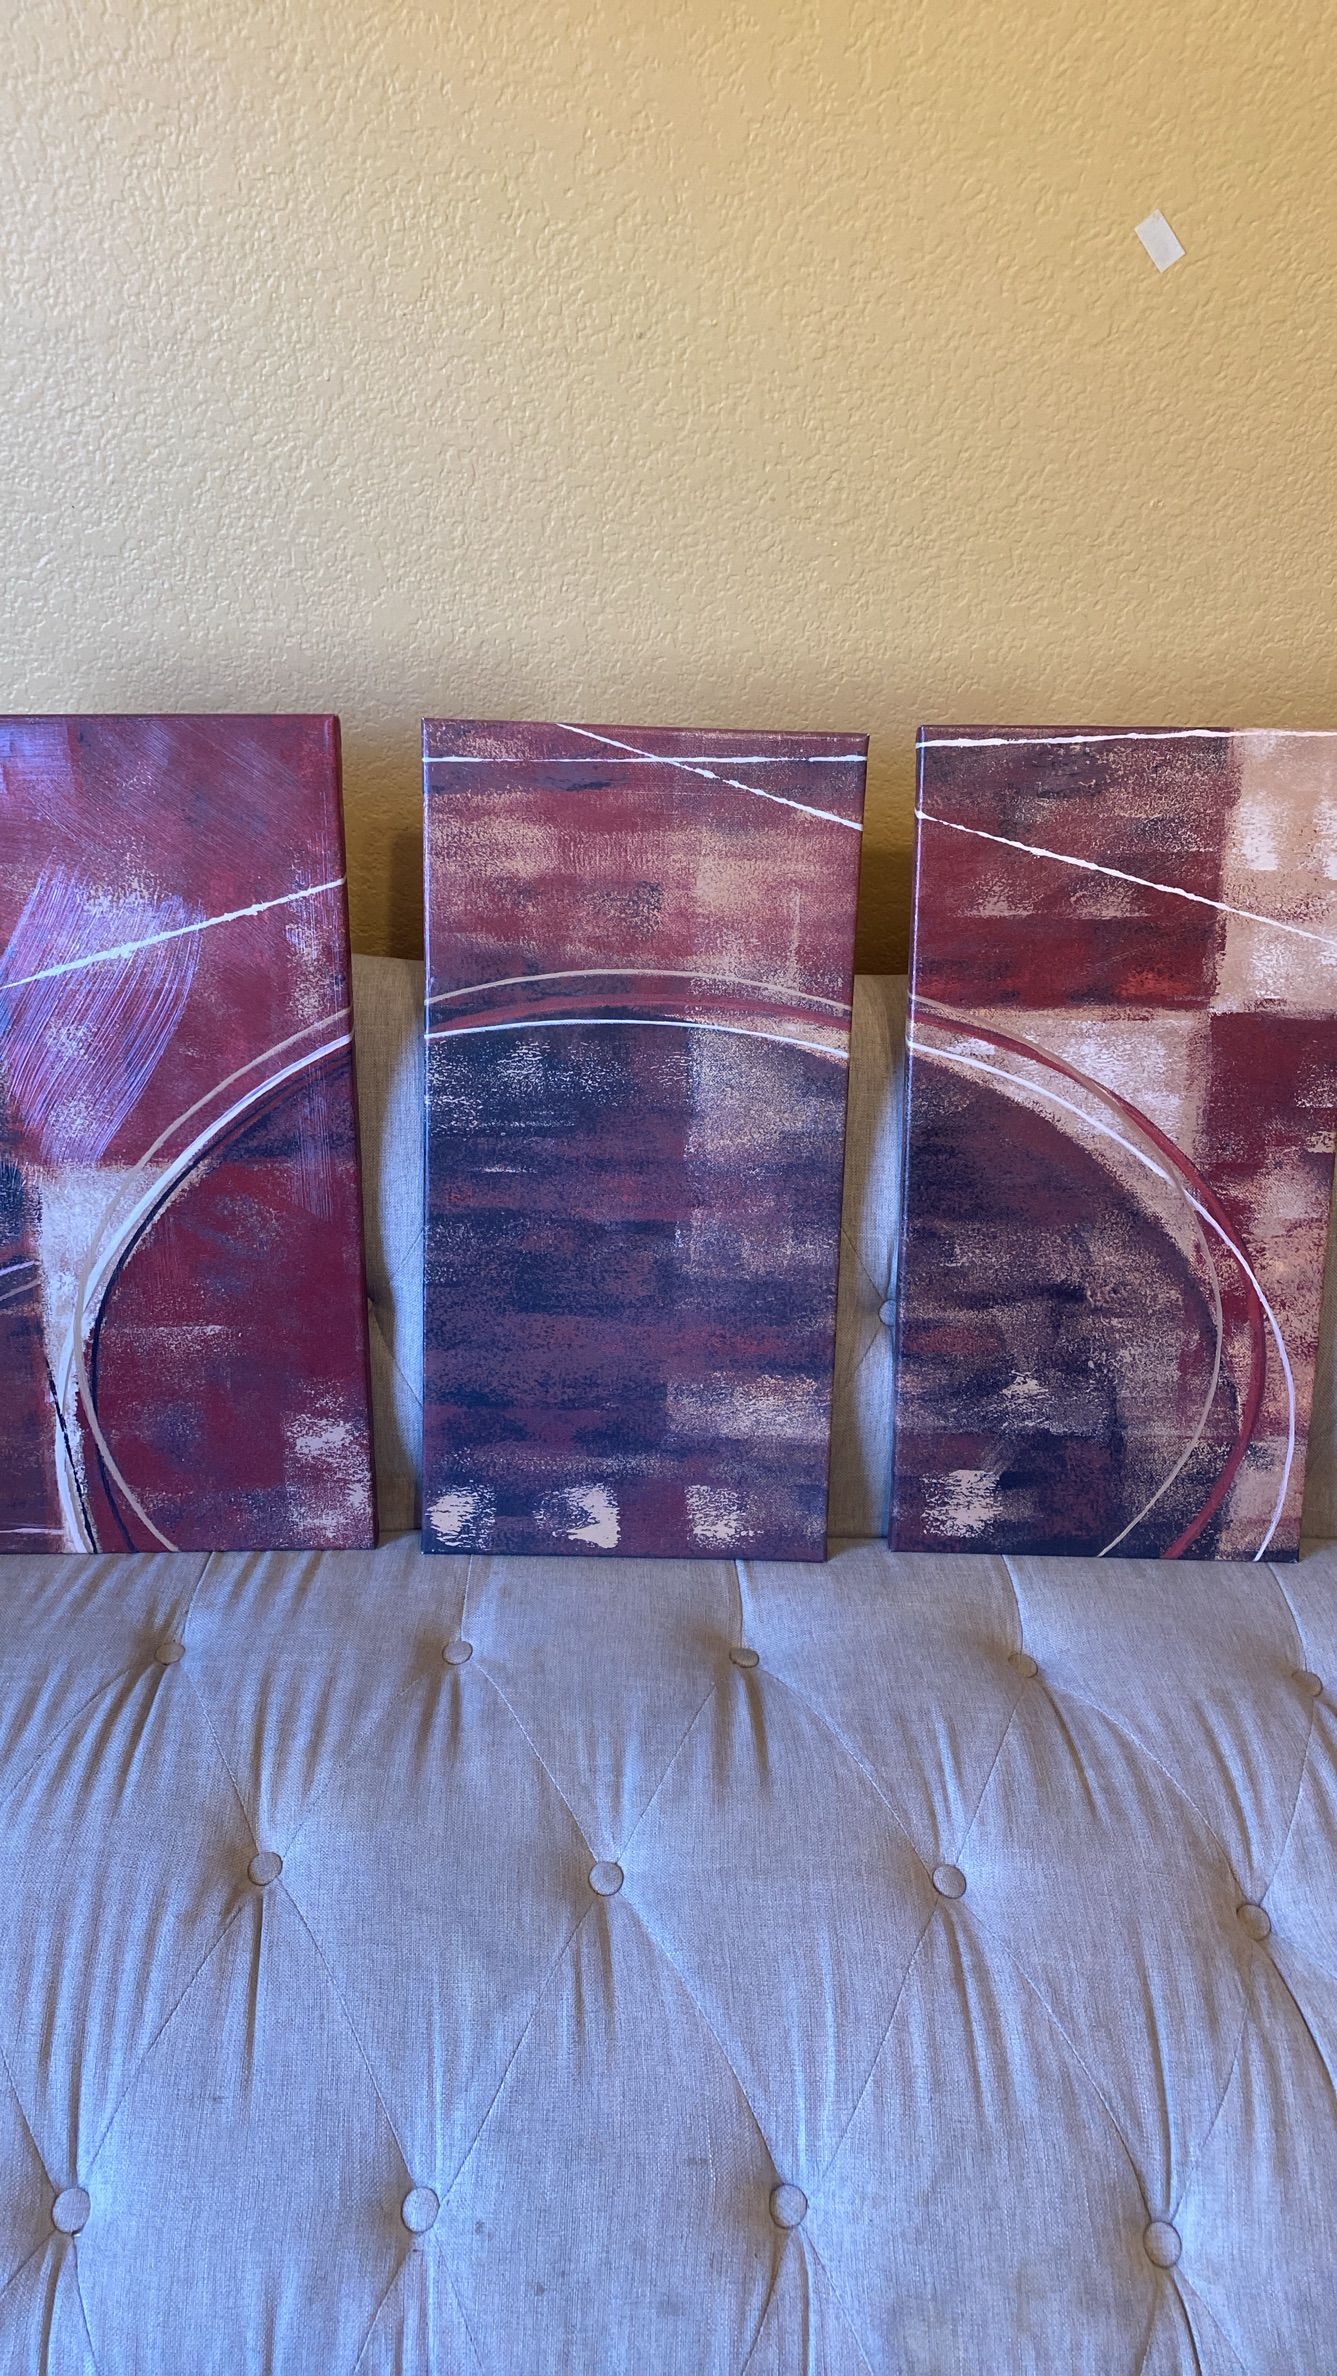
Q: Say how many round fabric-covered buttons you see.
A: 14